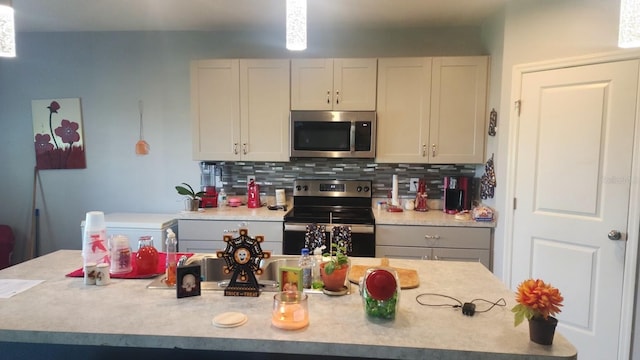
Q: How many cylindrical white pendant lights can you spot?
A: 3